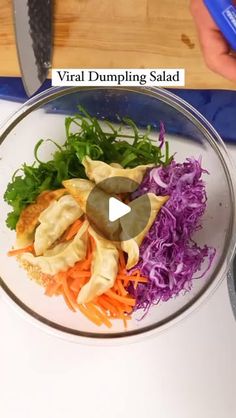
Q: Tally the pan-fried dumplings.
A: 7